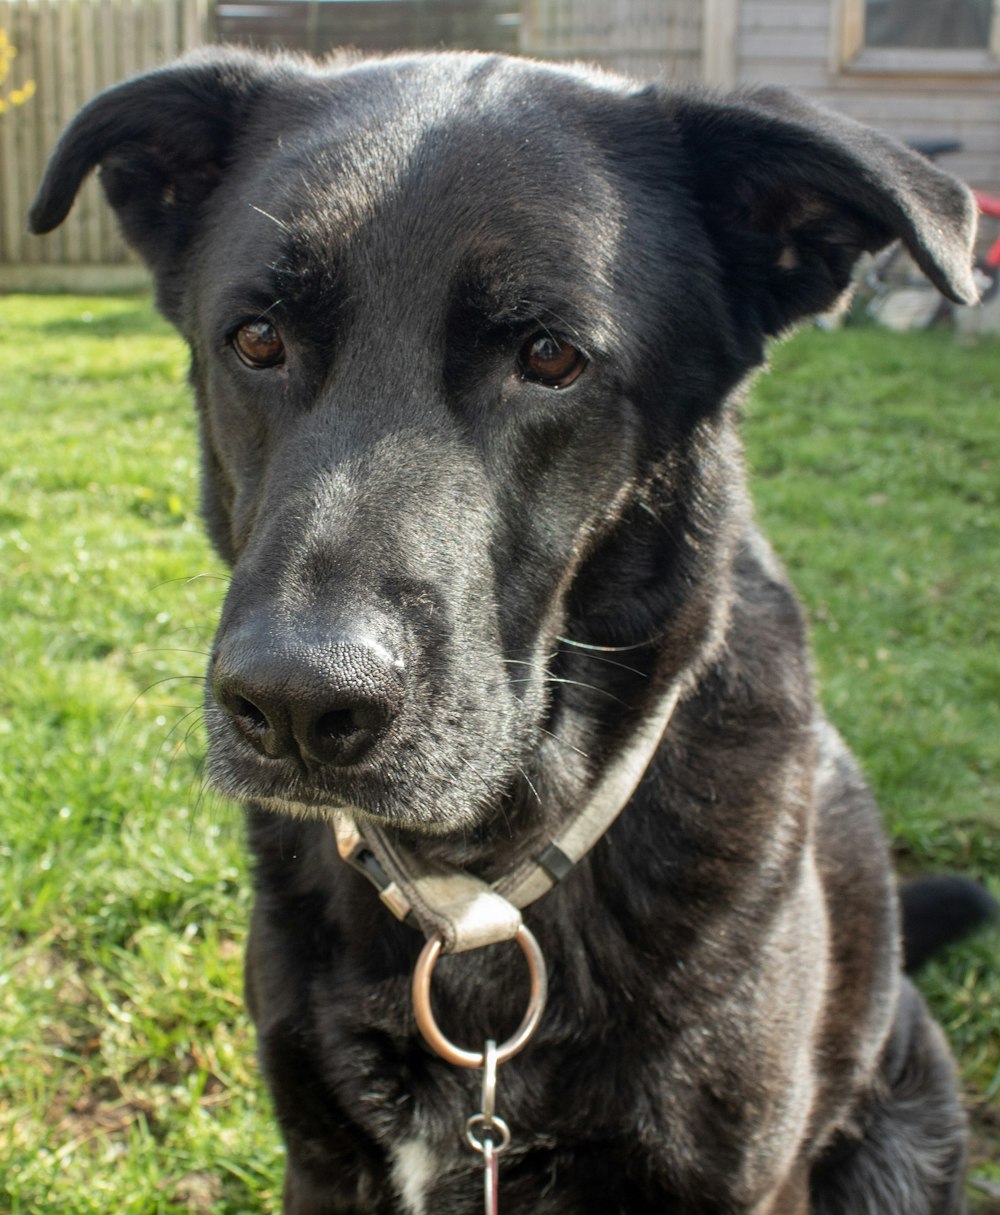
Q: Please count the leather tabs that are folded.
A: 1